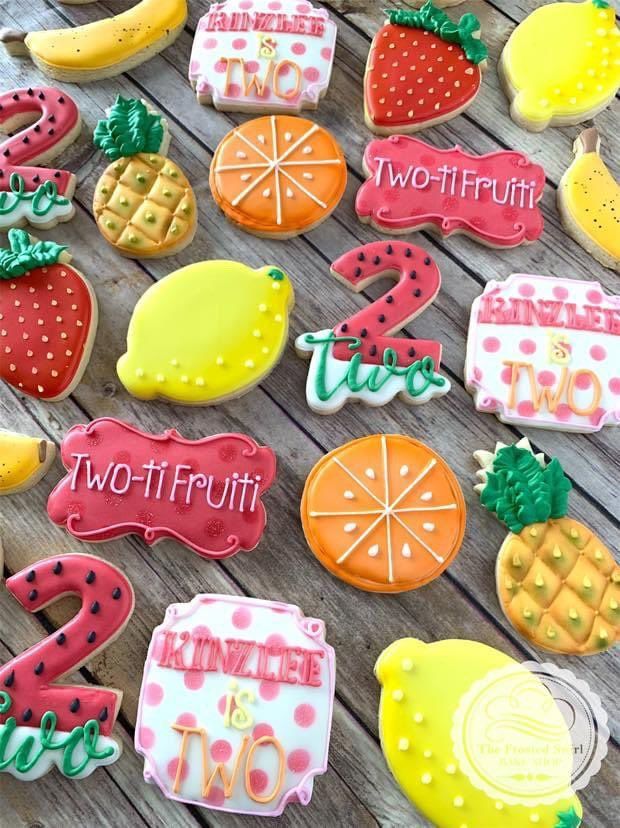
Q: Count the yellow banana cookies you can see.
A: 3